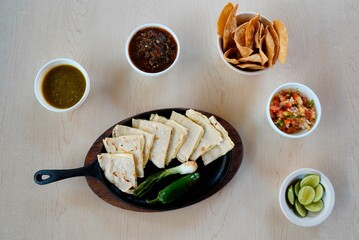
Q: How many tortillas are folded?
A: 8